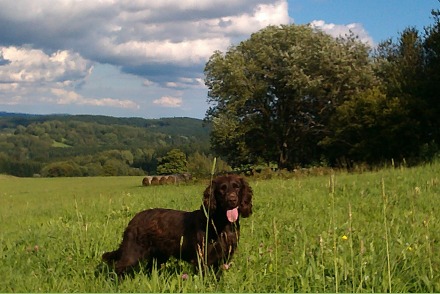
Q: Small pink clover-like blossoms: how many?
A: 2